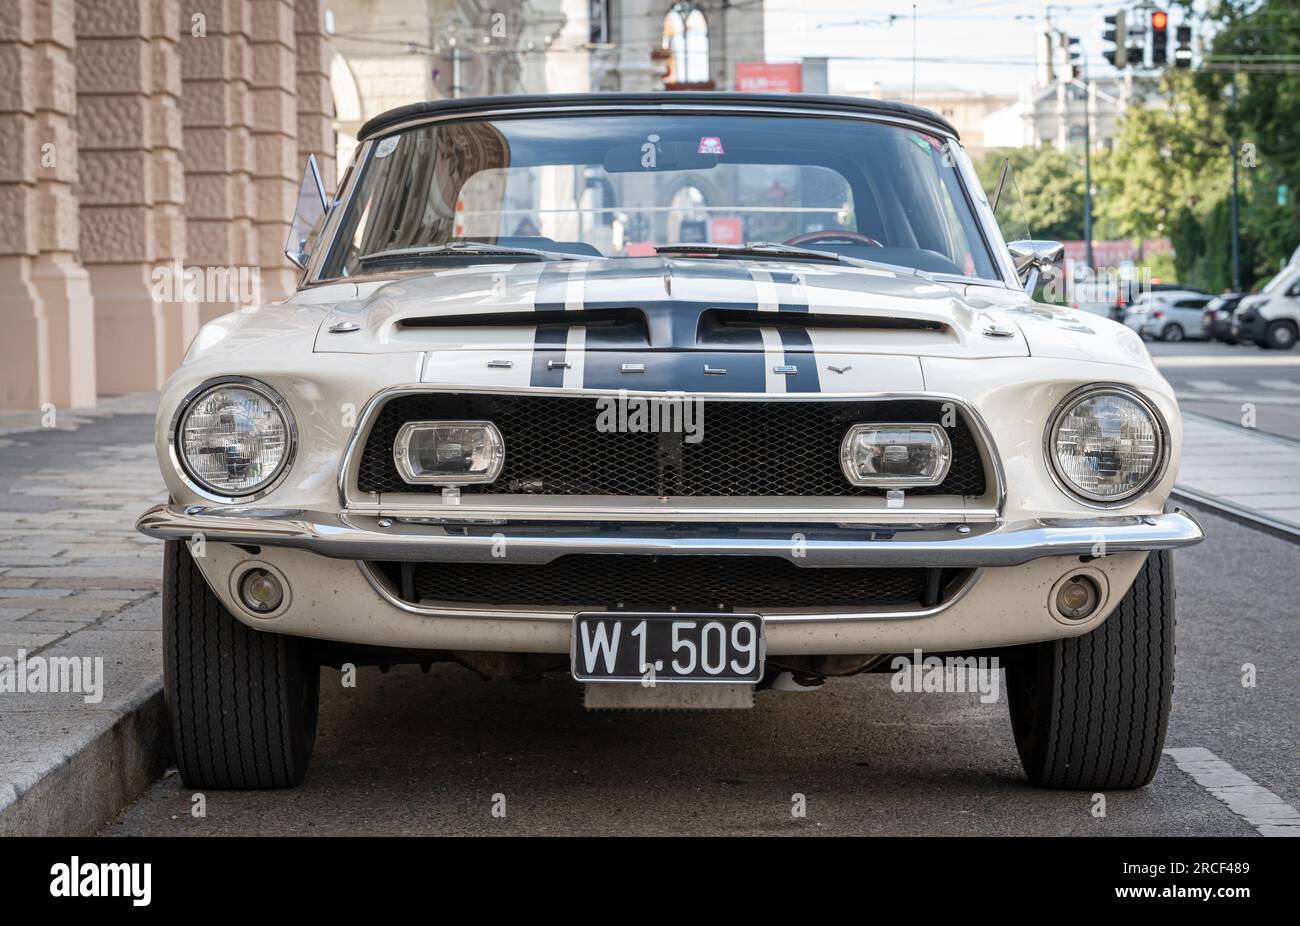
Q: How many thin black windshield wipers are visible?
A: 2